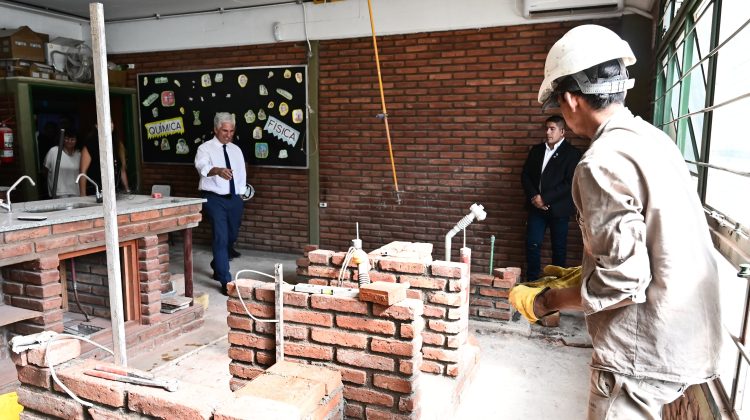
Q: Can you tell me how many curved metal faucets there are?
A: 2